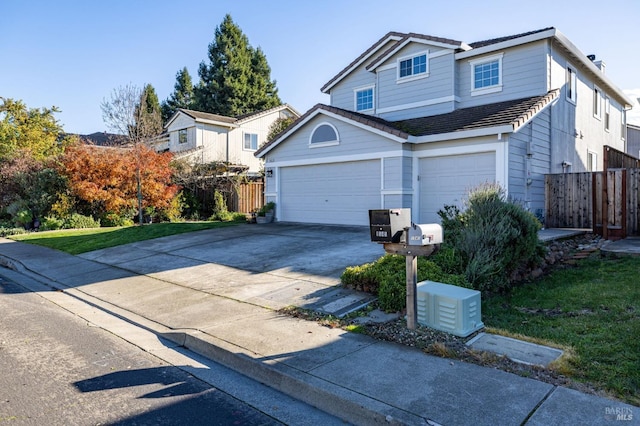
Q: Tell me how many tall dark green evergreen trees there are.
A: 3